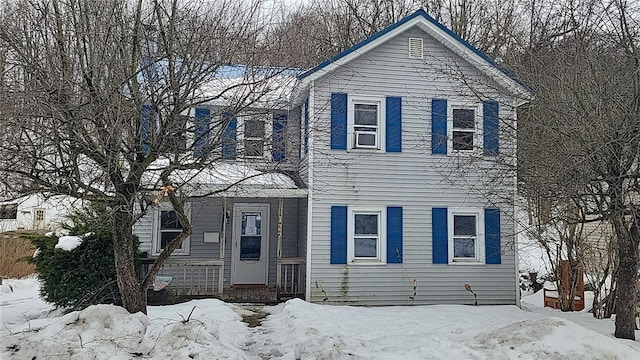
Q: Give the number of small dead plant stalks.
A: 3